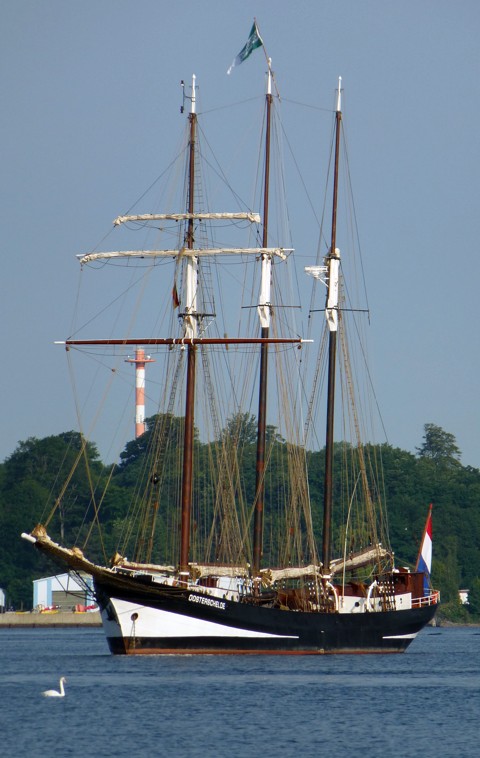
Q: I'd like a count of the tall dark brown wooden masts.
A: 3